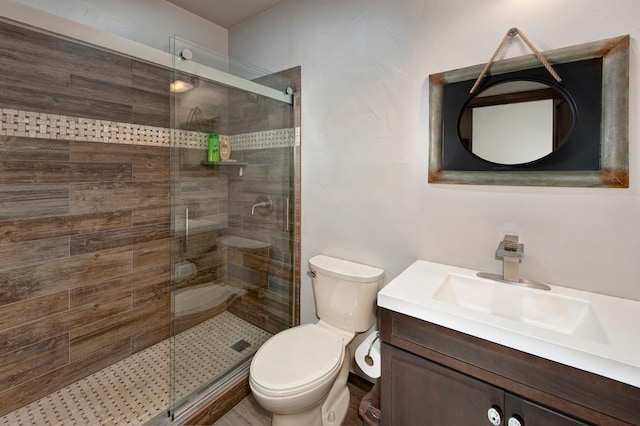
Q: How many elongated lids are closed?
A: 1